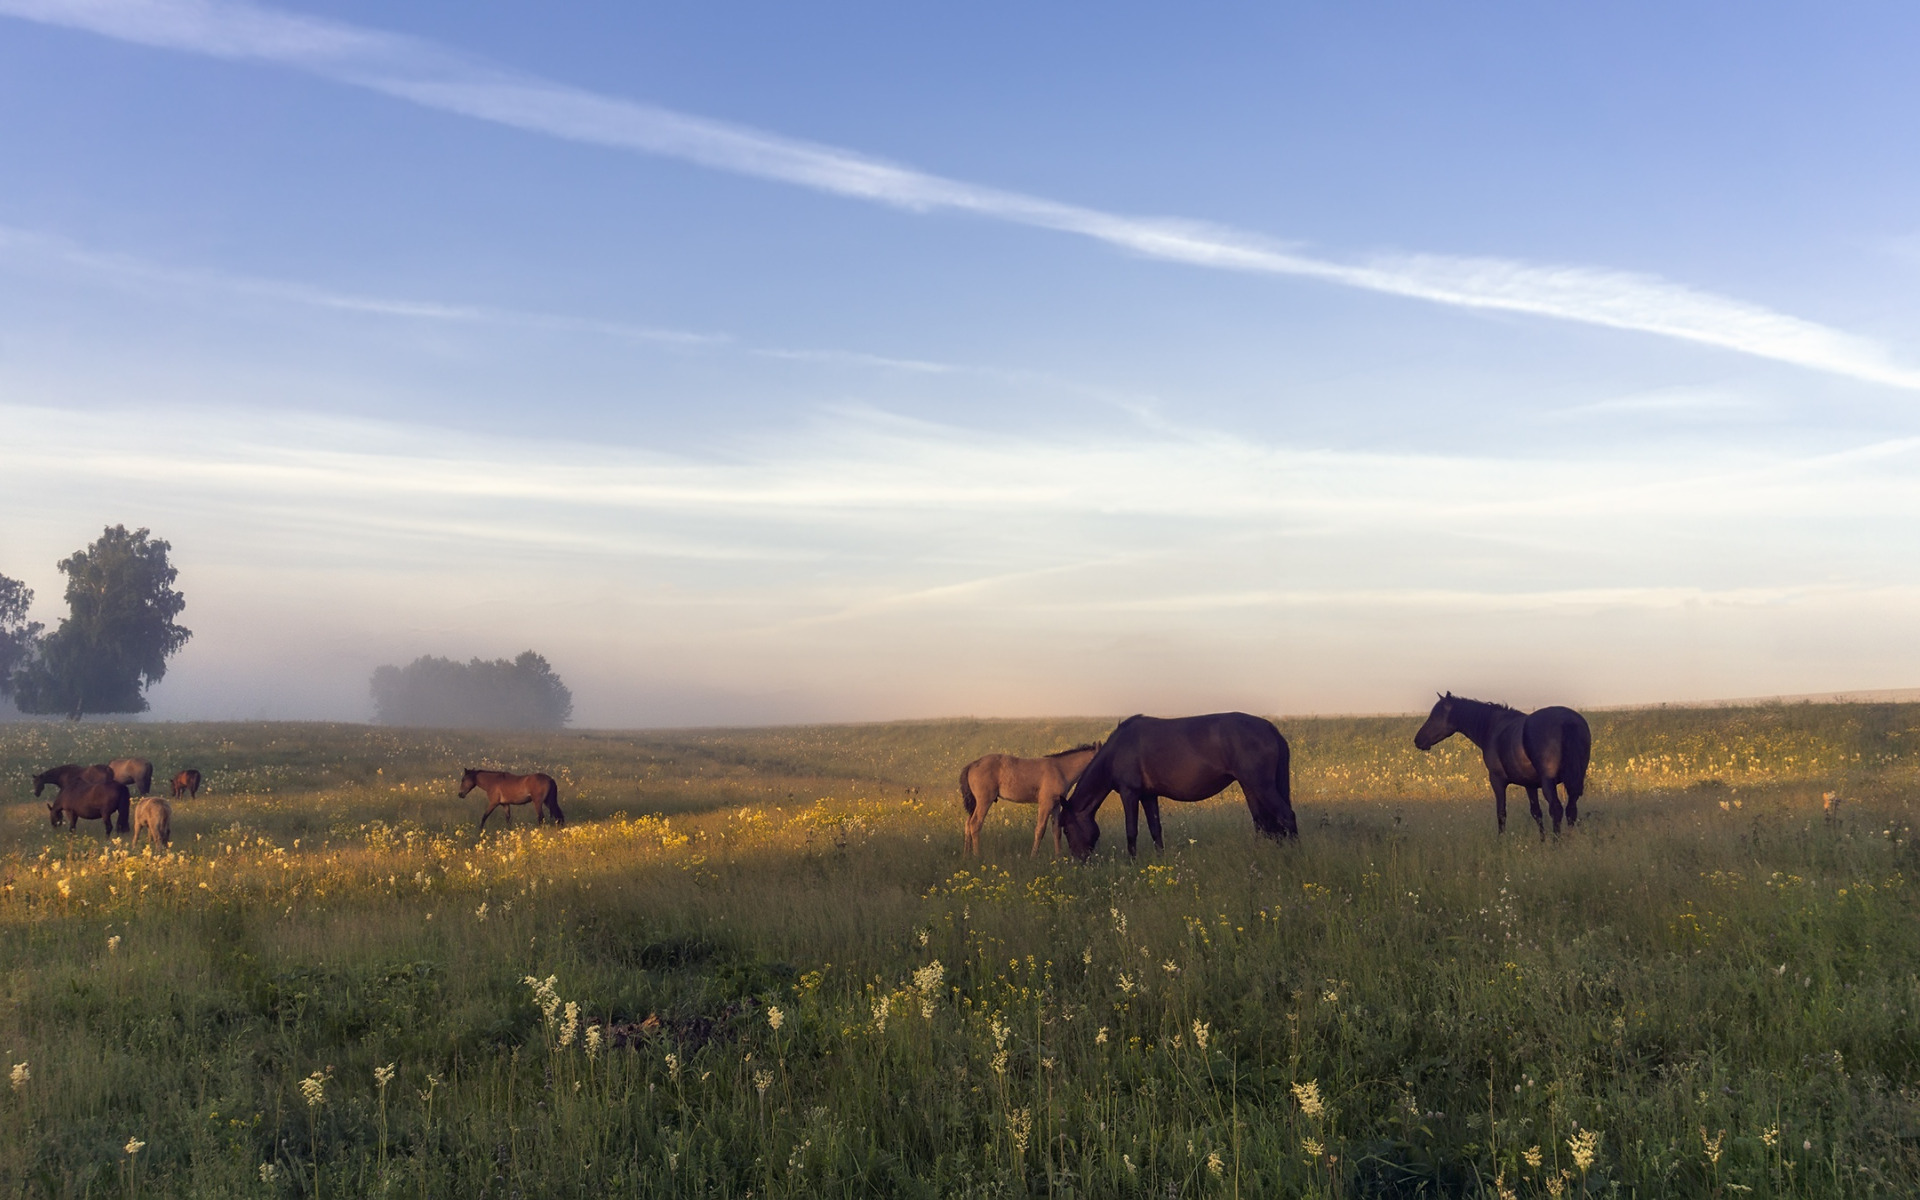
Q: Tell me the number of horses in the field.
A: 9